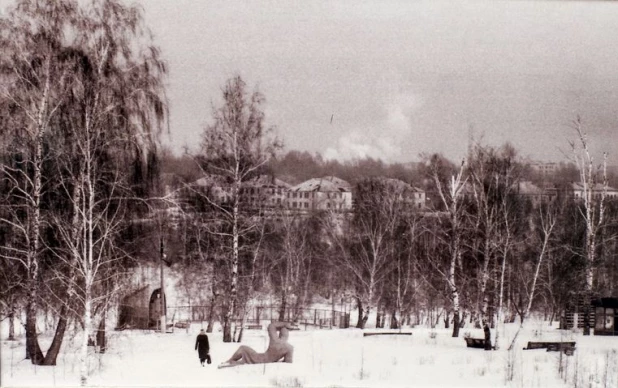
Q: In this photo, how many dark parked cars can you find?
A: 0